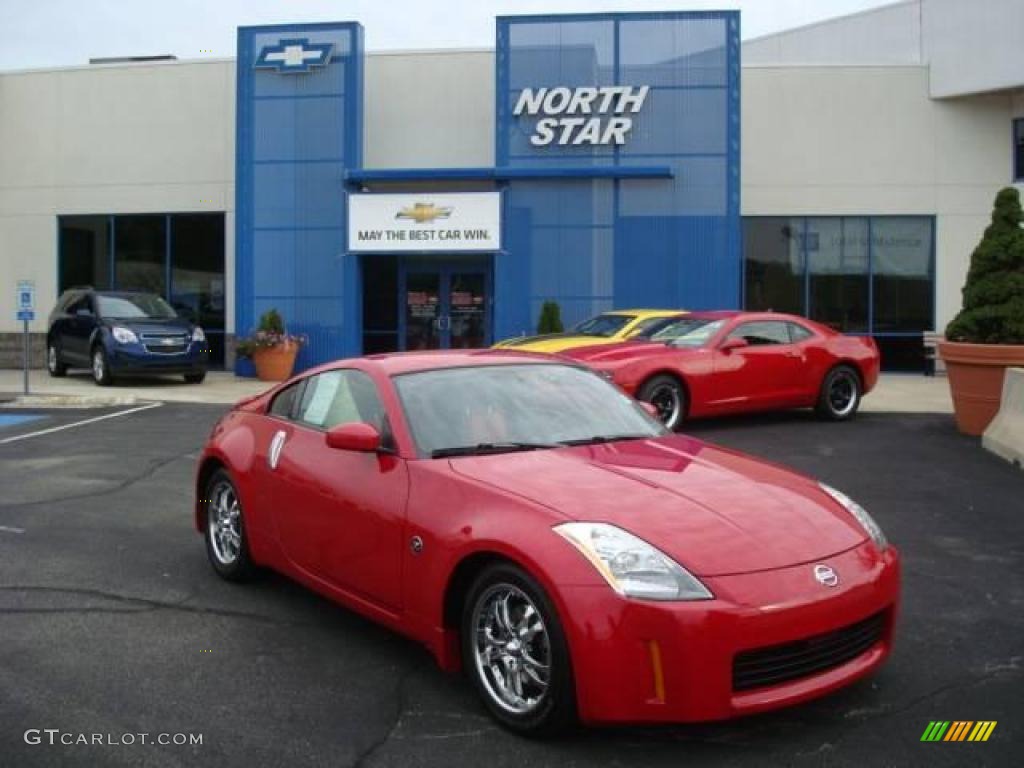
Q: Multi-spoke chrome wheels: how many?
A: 2